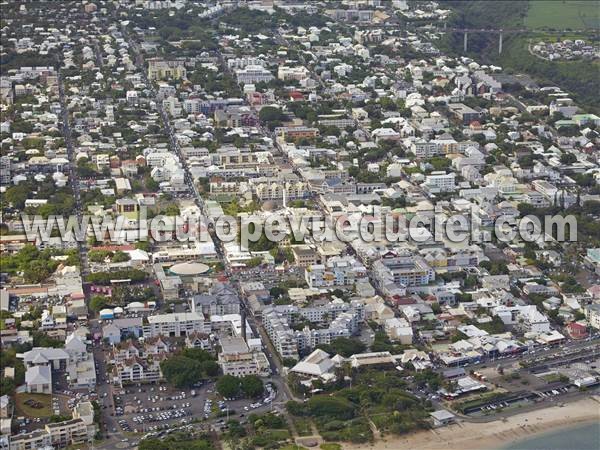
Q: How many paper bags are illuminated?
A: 0